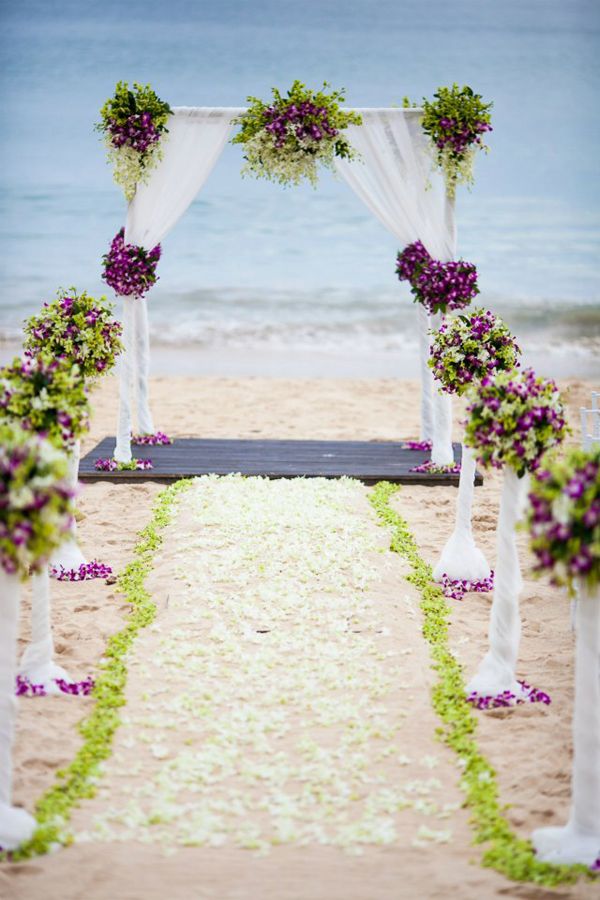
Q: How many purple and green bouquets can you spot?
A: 9